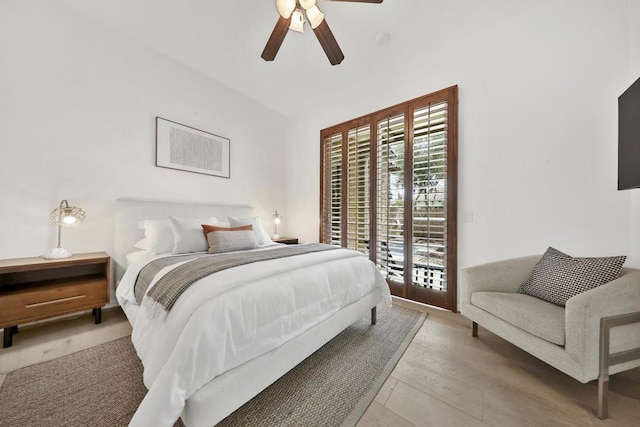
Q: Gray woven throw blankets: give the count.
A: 1